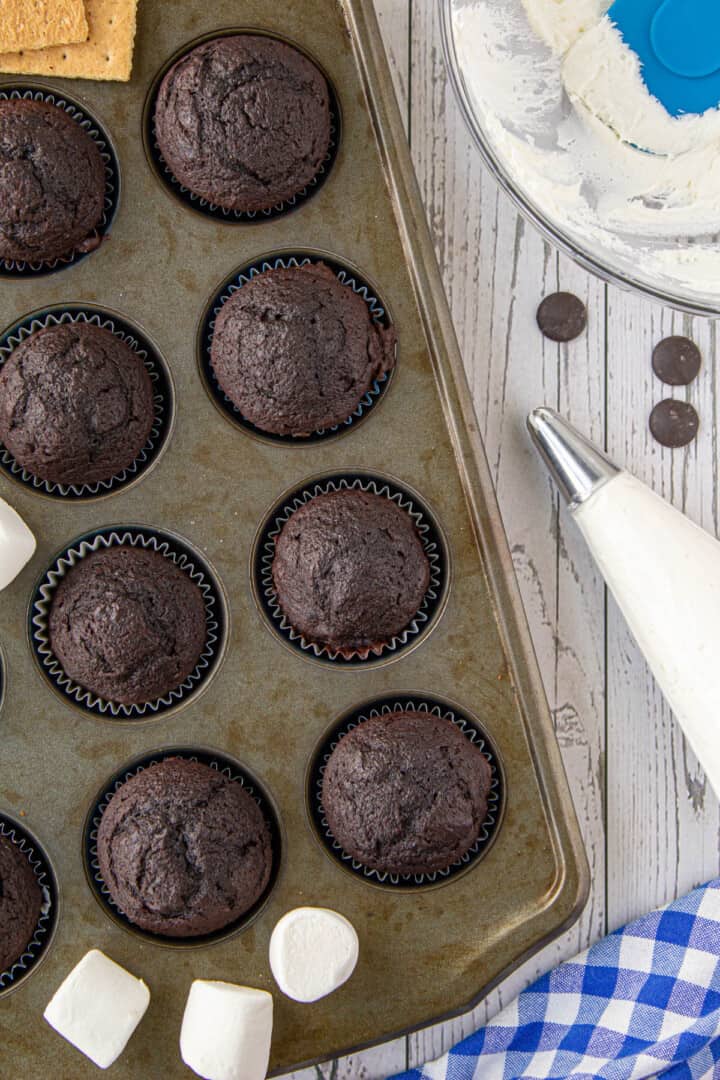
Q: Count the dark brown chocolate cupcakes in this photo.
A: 9